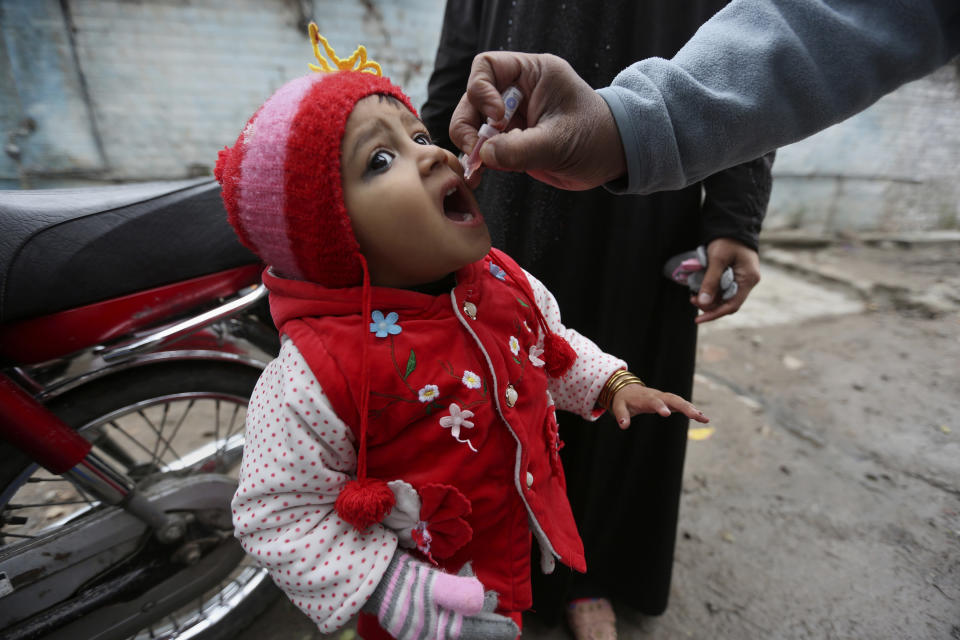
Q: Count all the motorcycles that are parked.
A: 1